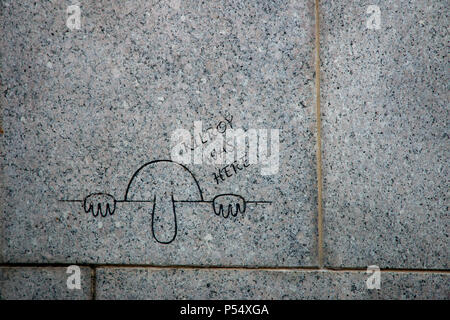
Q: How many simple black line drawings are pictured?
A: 1